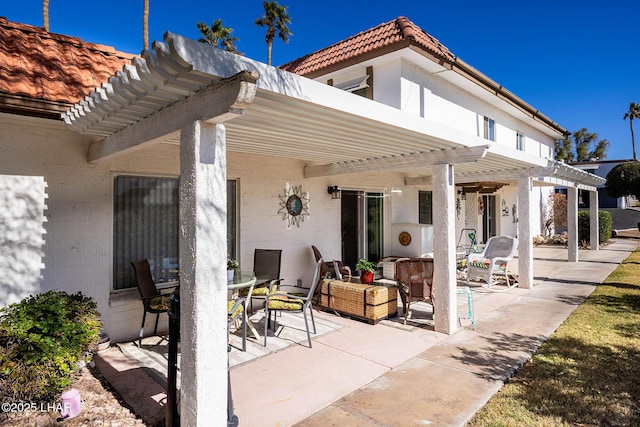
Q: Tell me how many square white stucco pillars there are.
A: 5